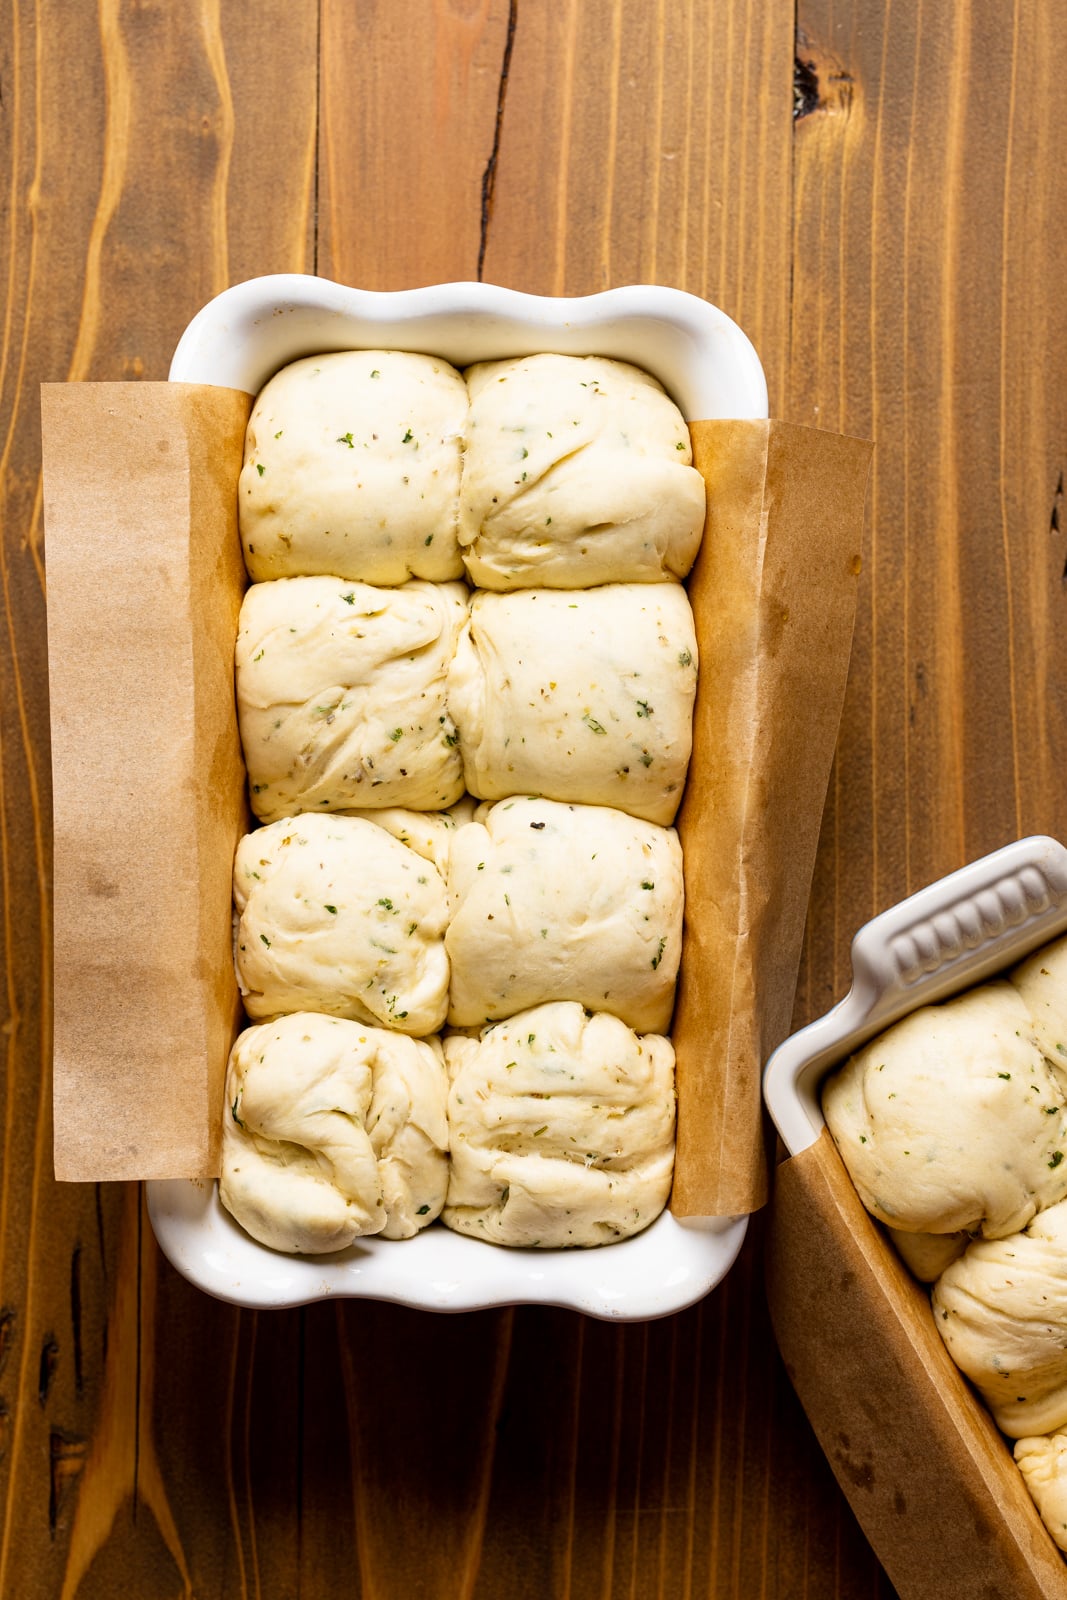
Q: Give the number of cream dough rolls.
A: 12